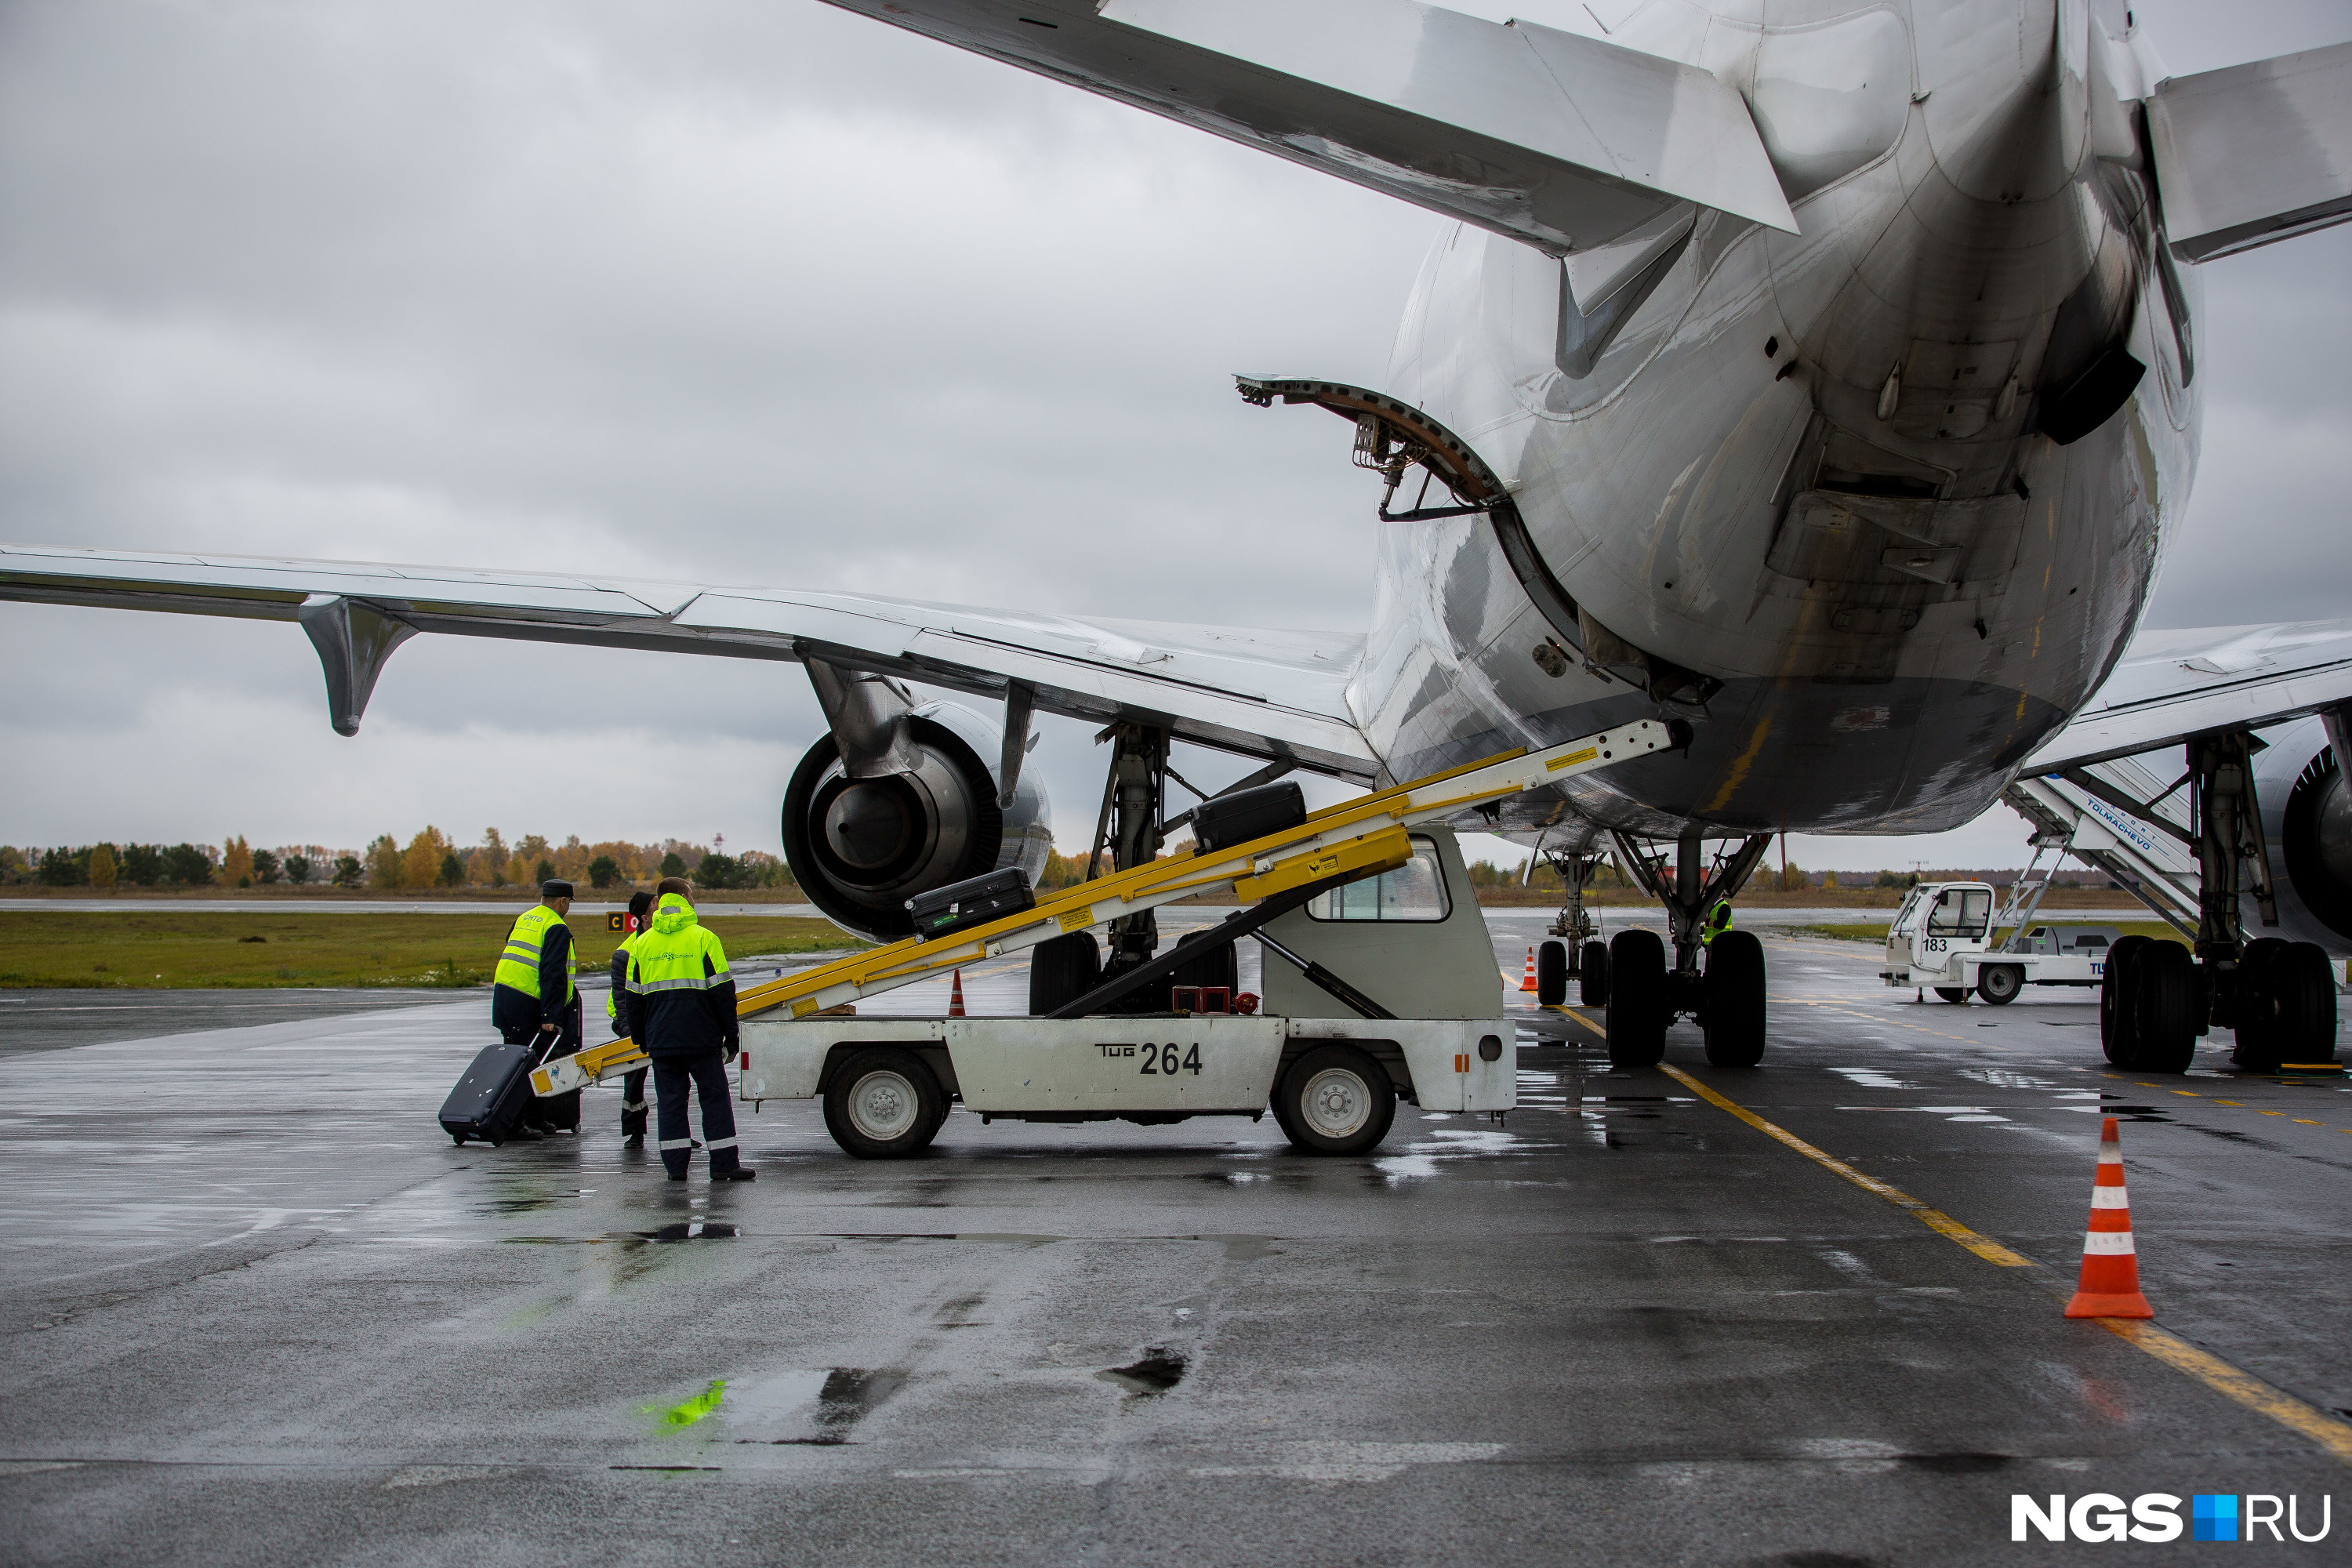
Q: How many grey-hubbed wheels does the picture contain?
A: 3